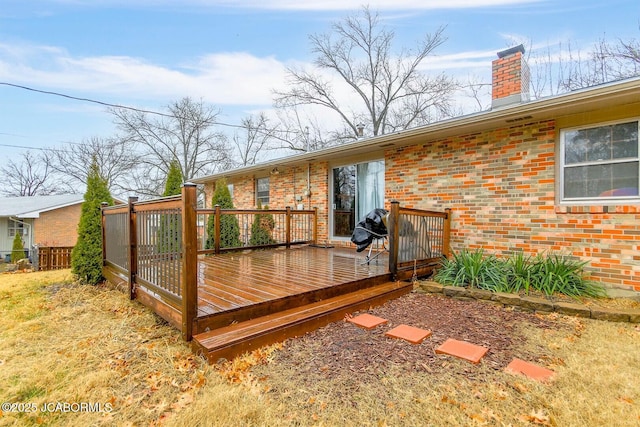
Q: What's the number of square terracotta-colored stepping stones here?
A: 4